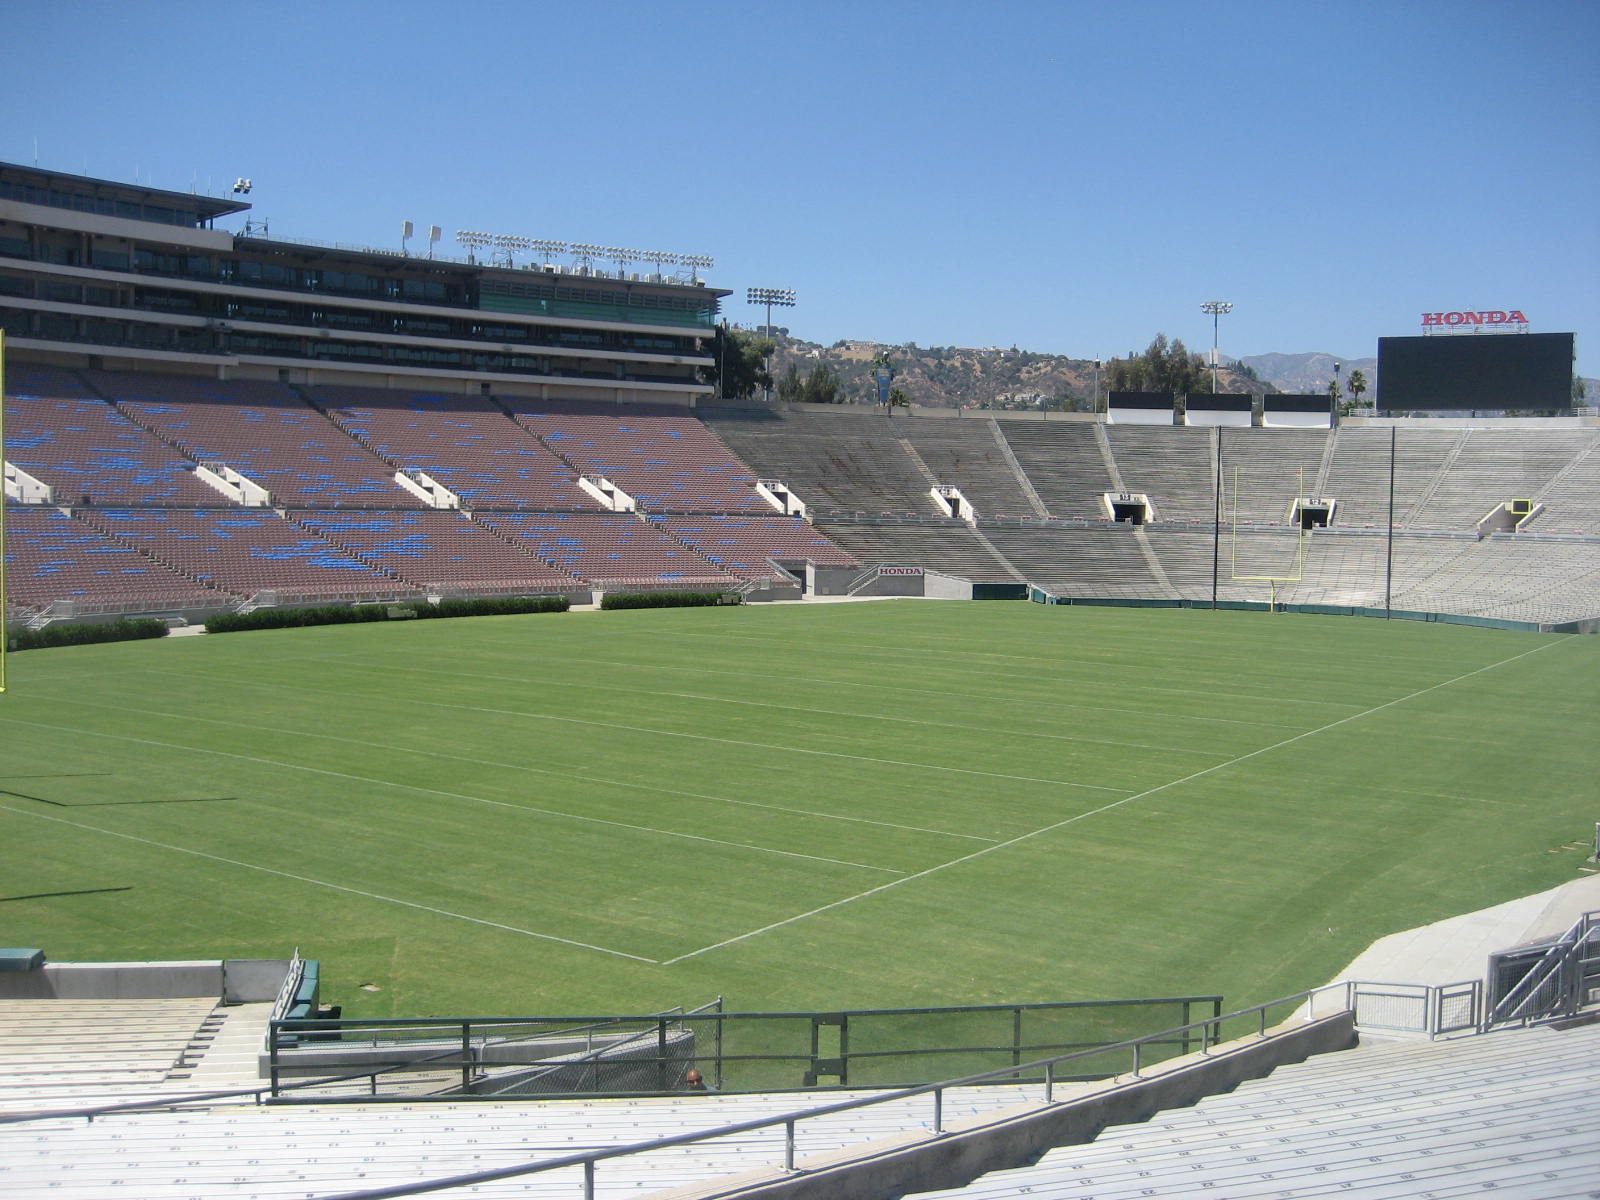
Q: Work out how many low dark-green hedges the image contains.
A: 3